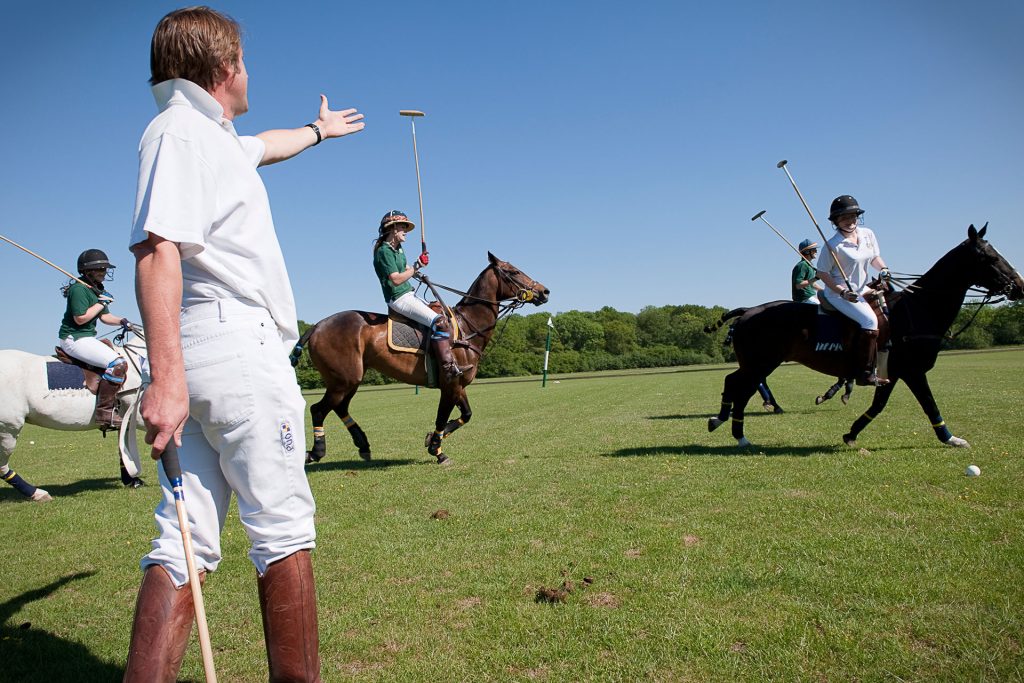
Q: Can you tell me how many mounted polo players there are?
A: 4